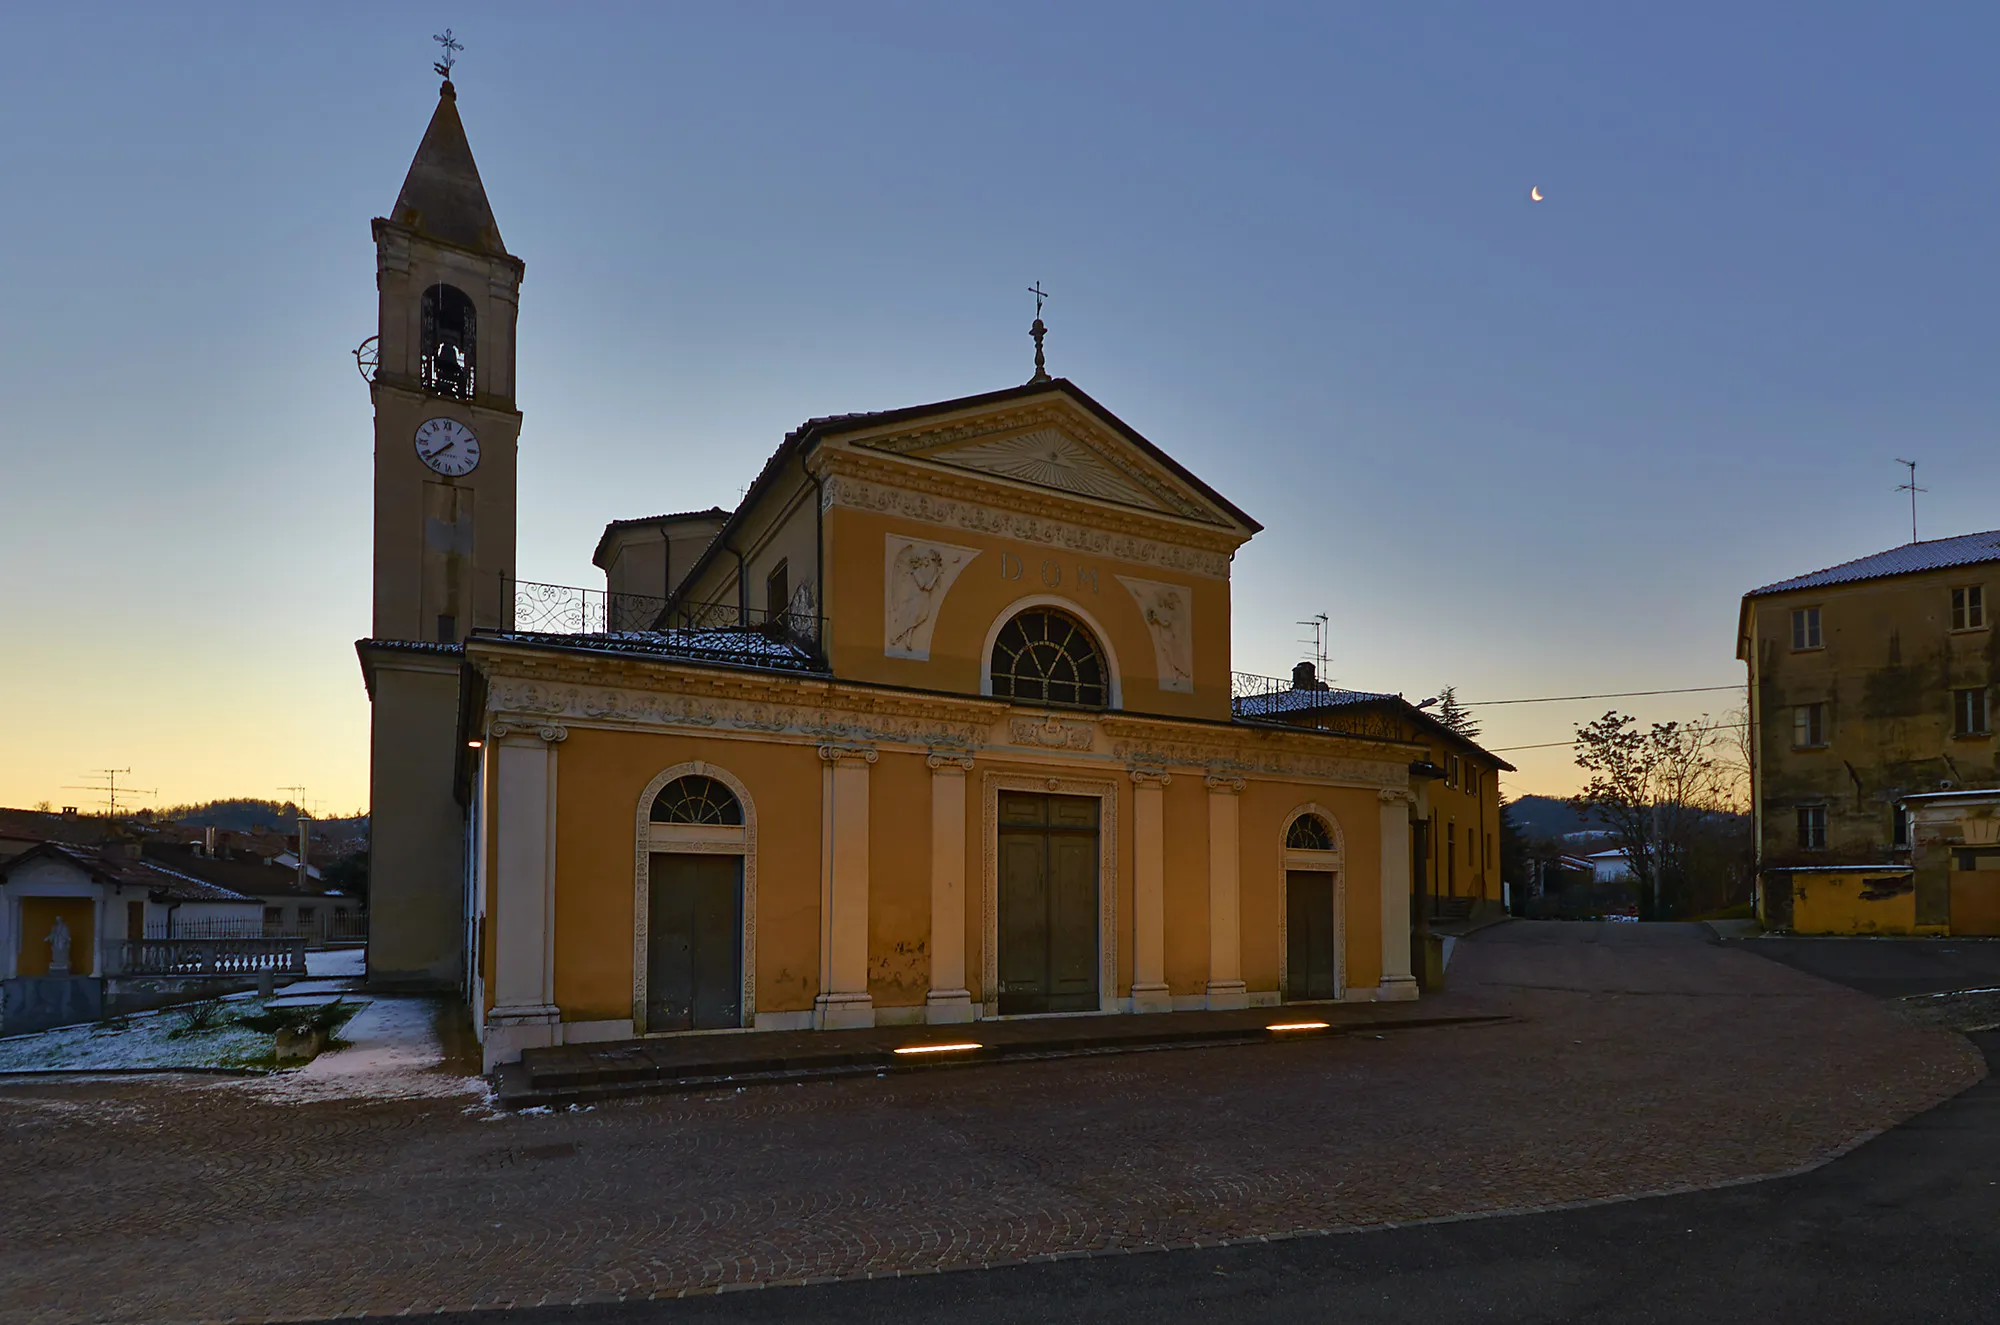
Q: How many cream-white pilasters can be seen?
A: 6